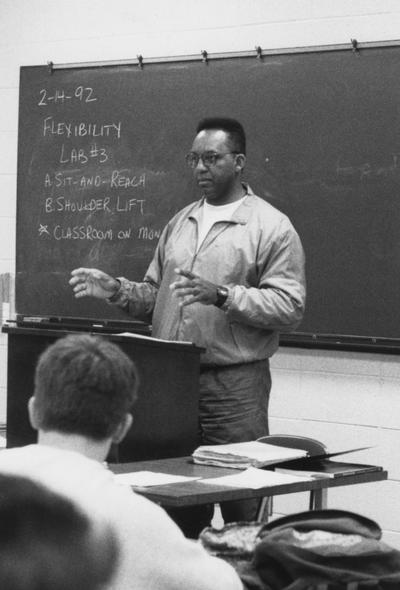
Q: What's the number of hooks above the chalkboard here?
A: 5